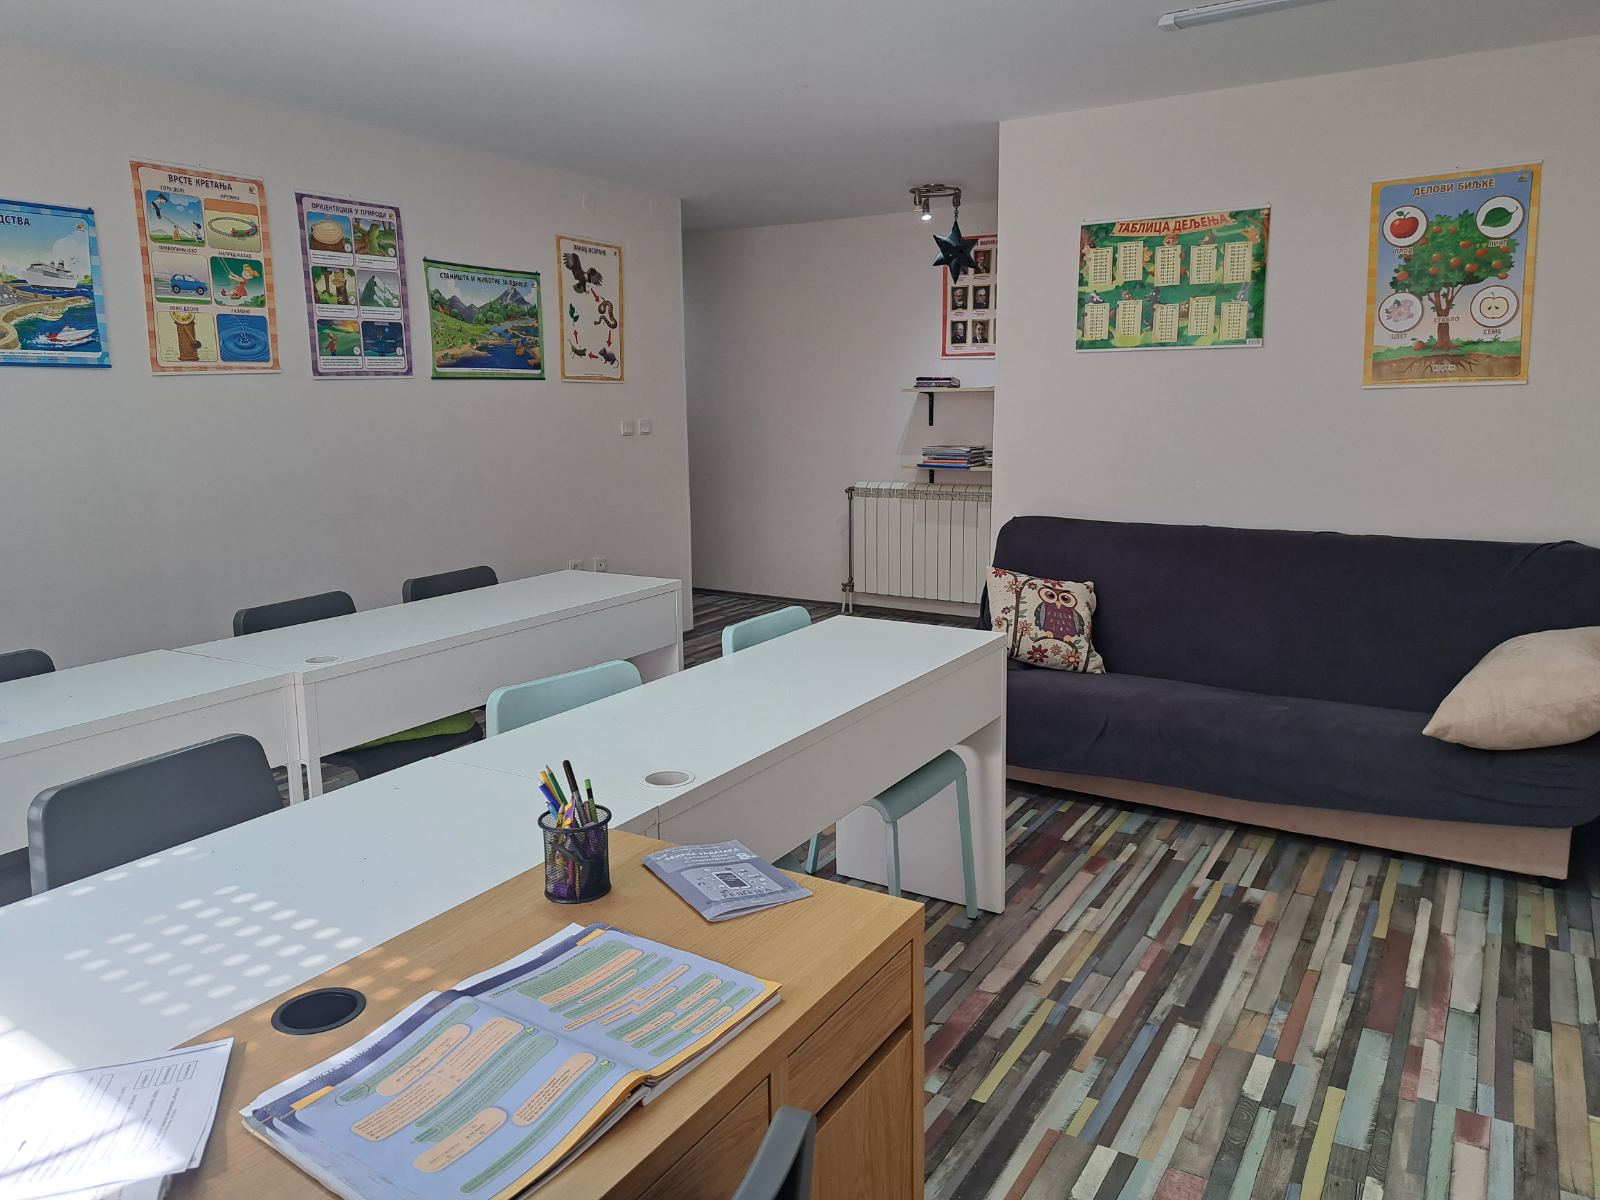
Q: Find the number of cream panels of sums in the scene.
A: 10